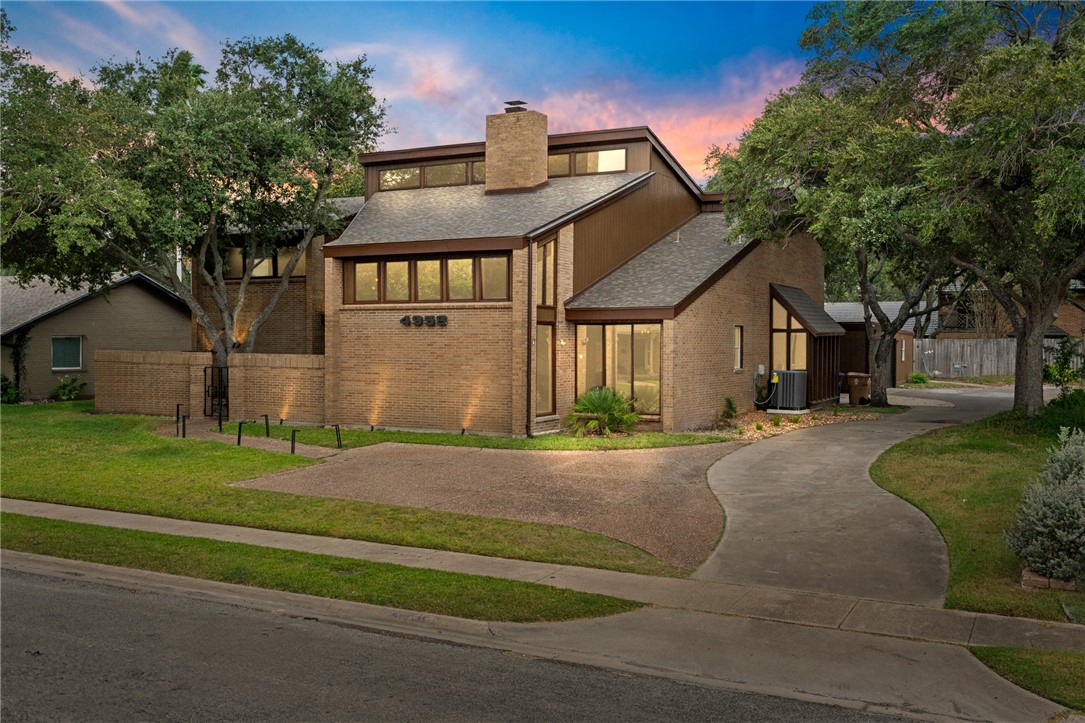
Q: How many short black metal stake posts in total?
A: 7